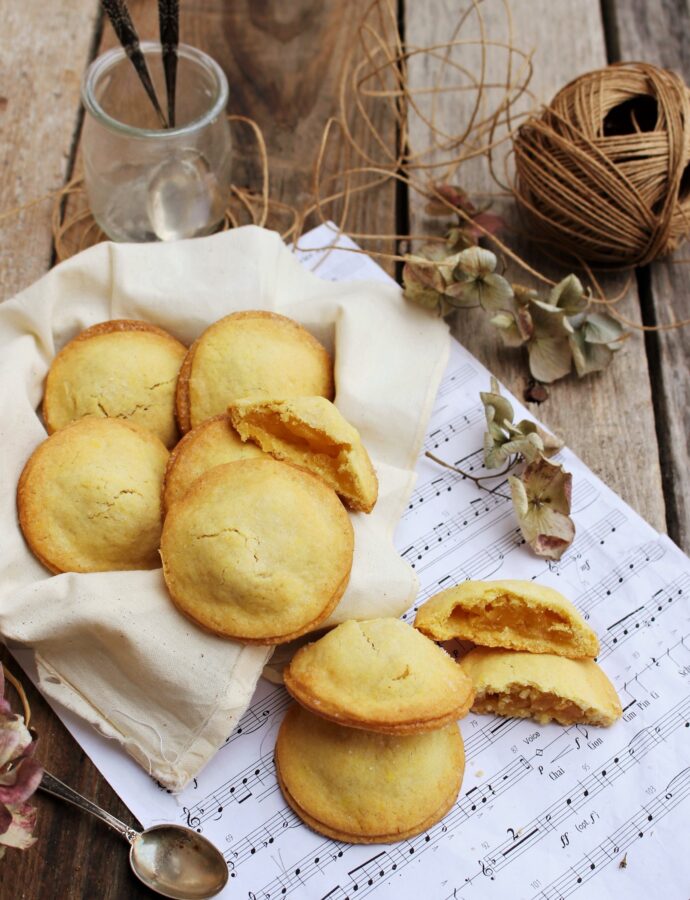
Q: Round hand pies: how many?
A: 7